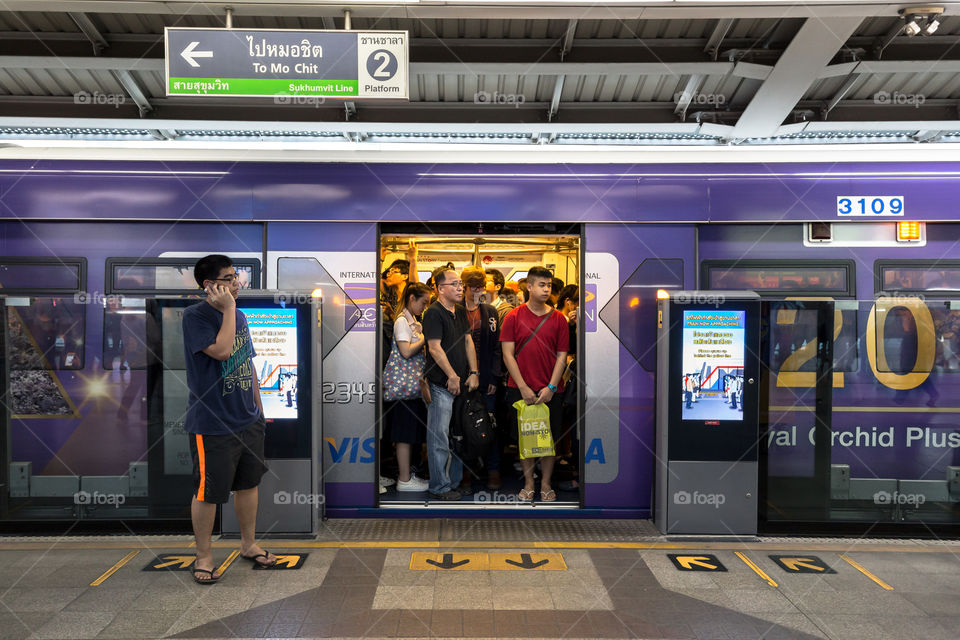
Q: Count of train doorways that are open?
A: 1